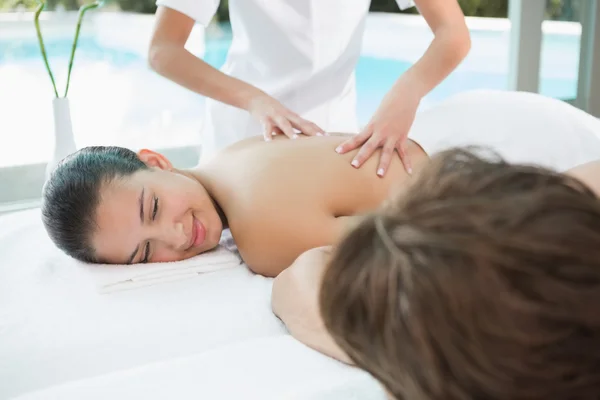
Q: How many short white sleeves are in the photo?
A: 2